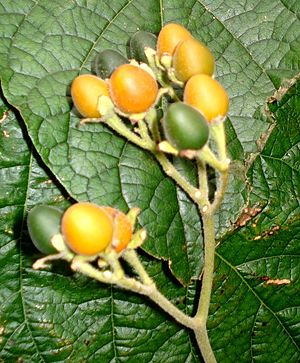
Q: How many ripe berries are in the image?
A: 7